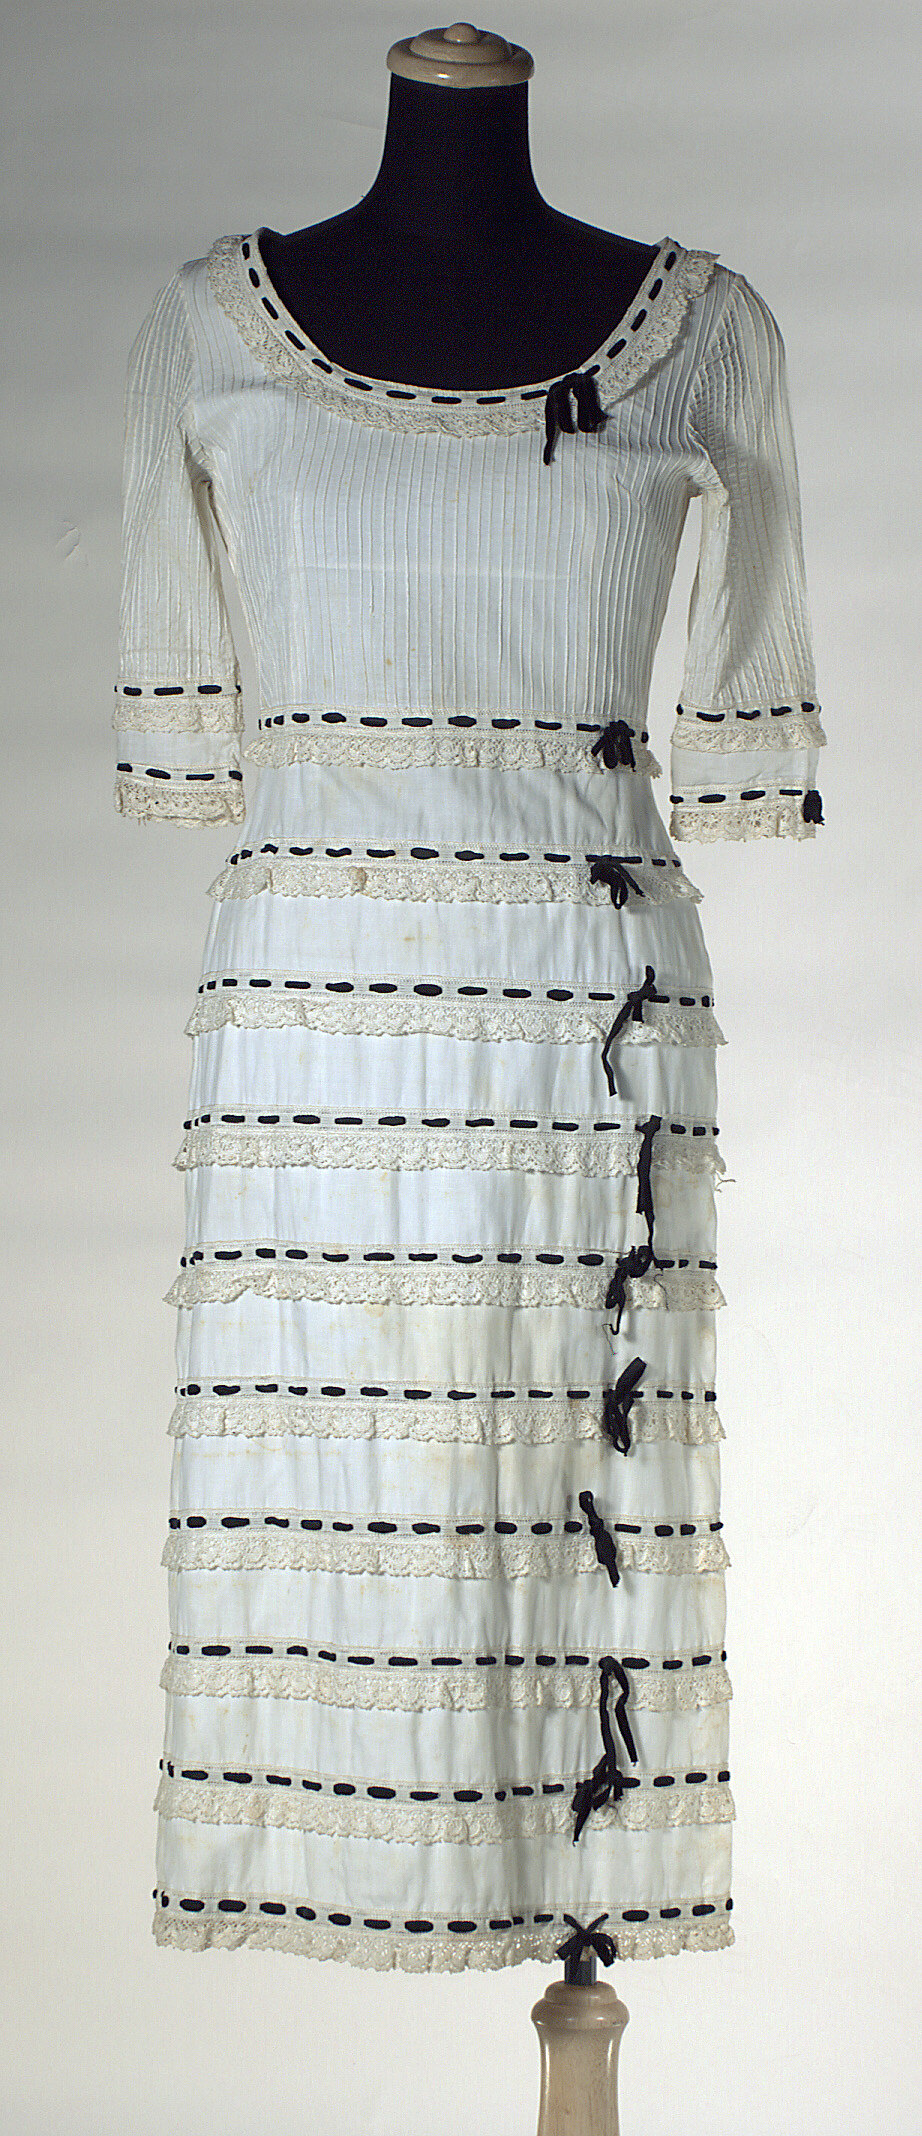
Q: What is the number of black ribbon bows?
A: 12